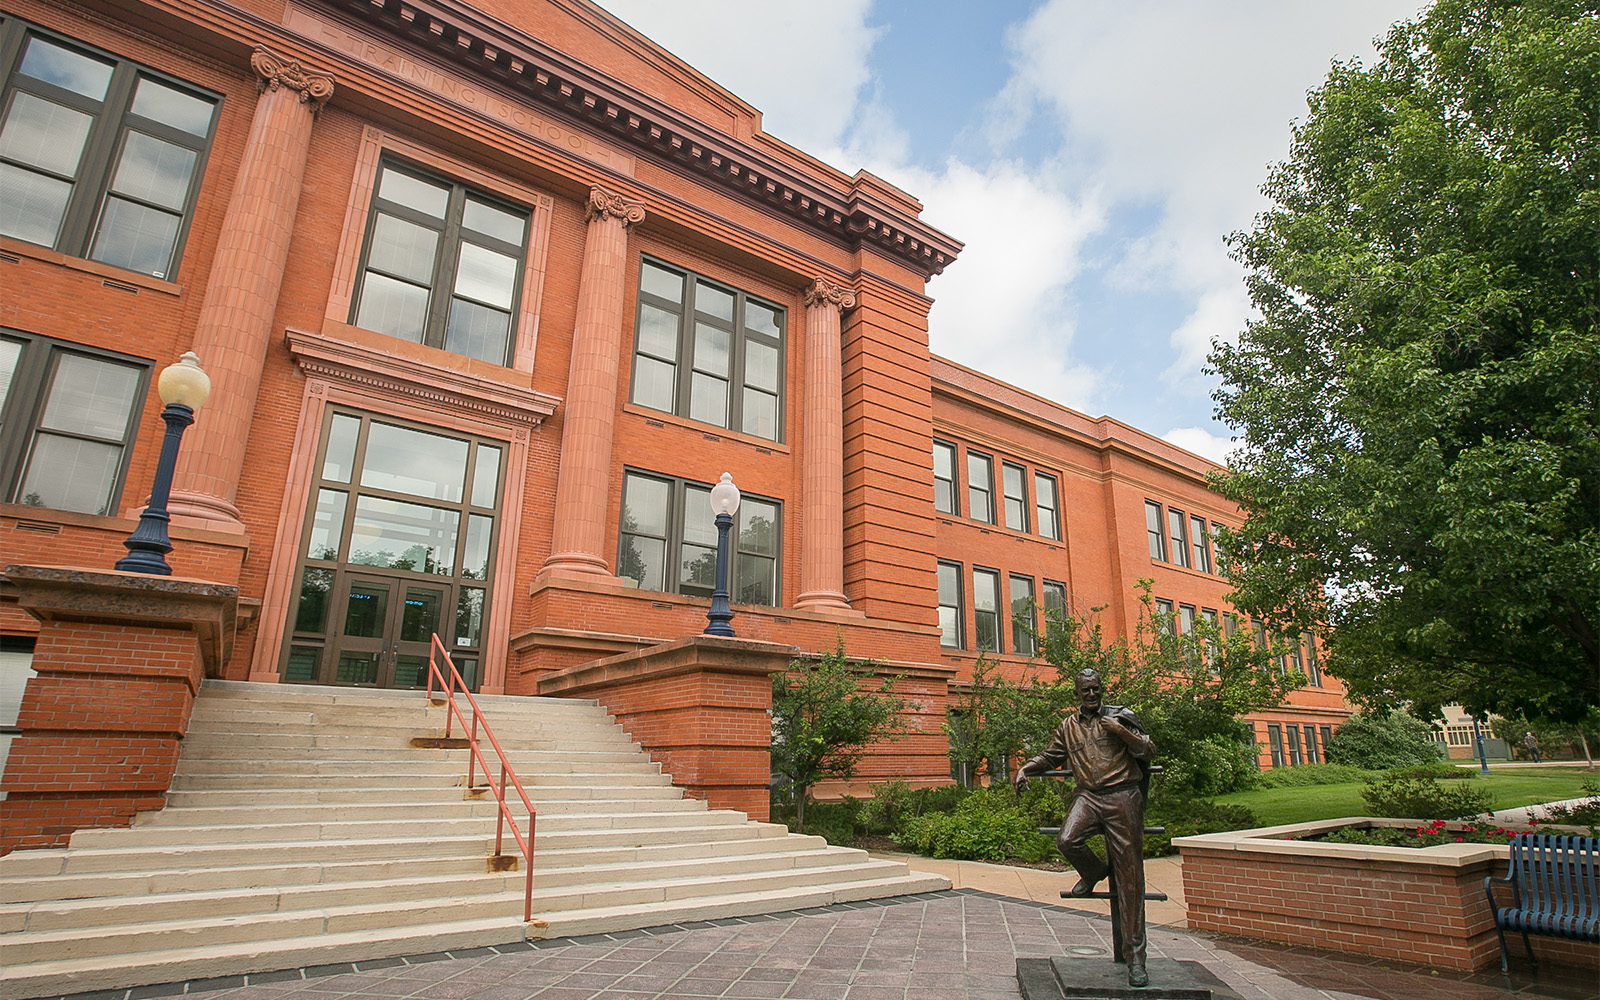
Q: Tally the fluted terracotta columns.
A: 3